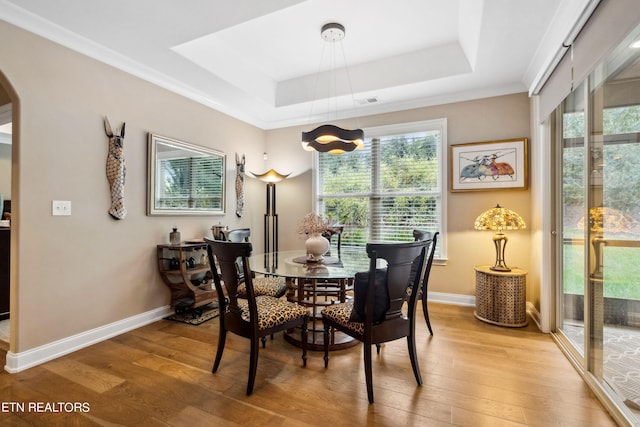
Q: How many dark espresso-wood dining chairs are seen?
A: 5